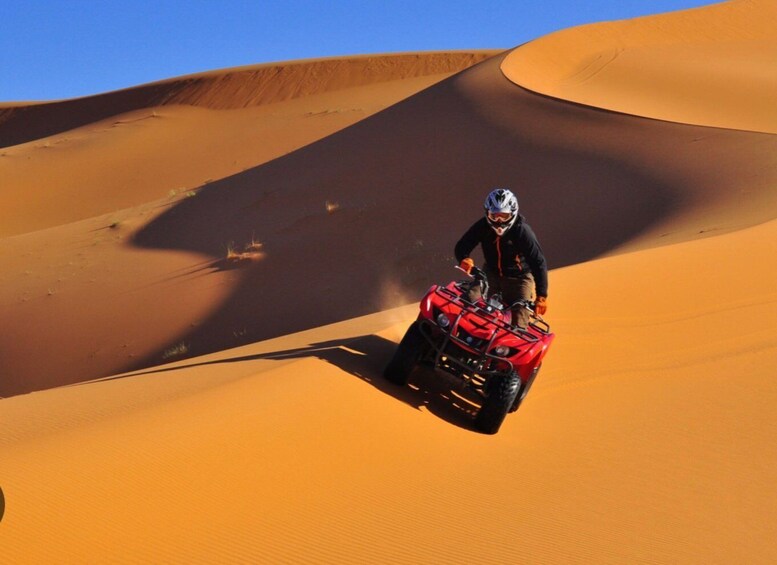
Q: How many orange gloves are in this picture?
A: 2